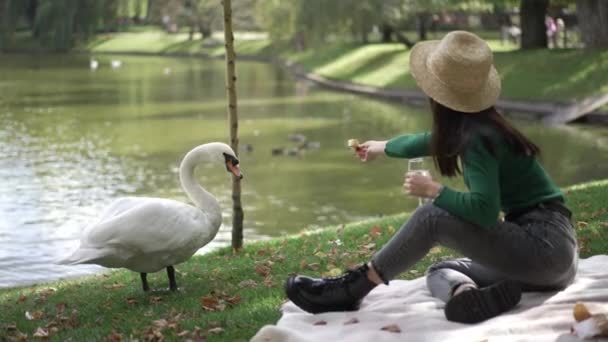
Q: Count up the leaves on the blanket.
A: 3